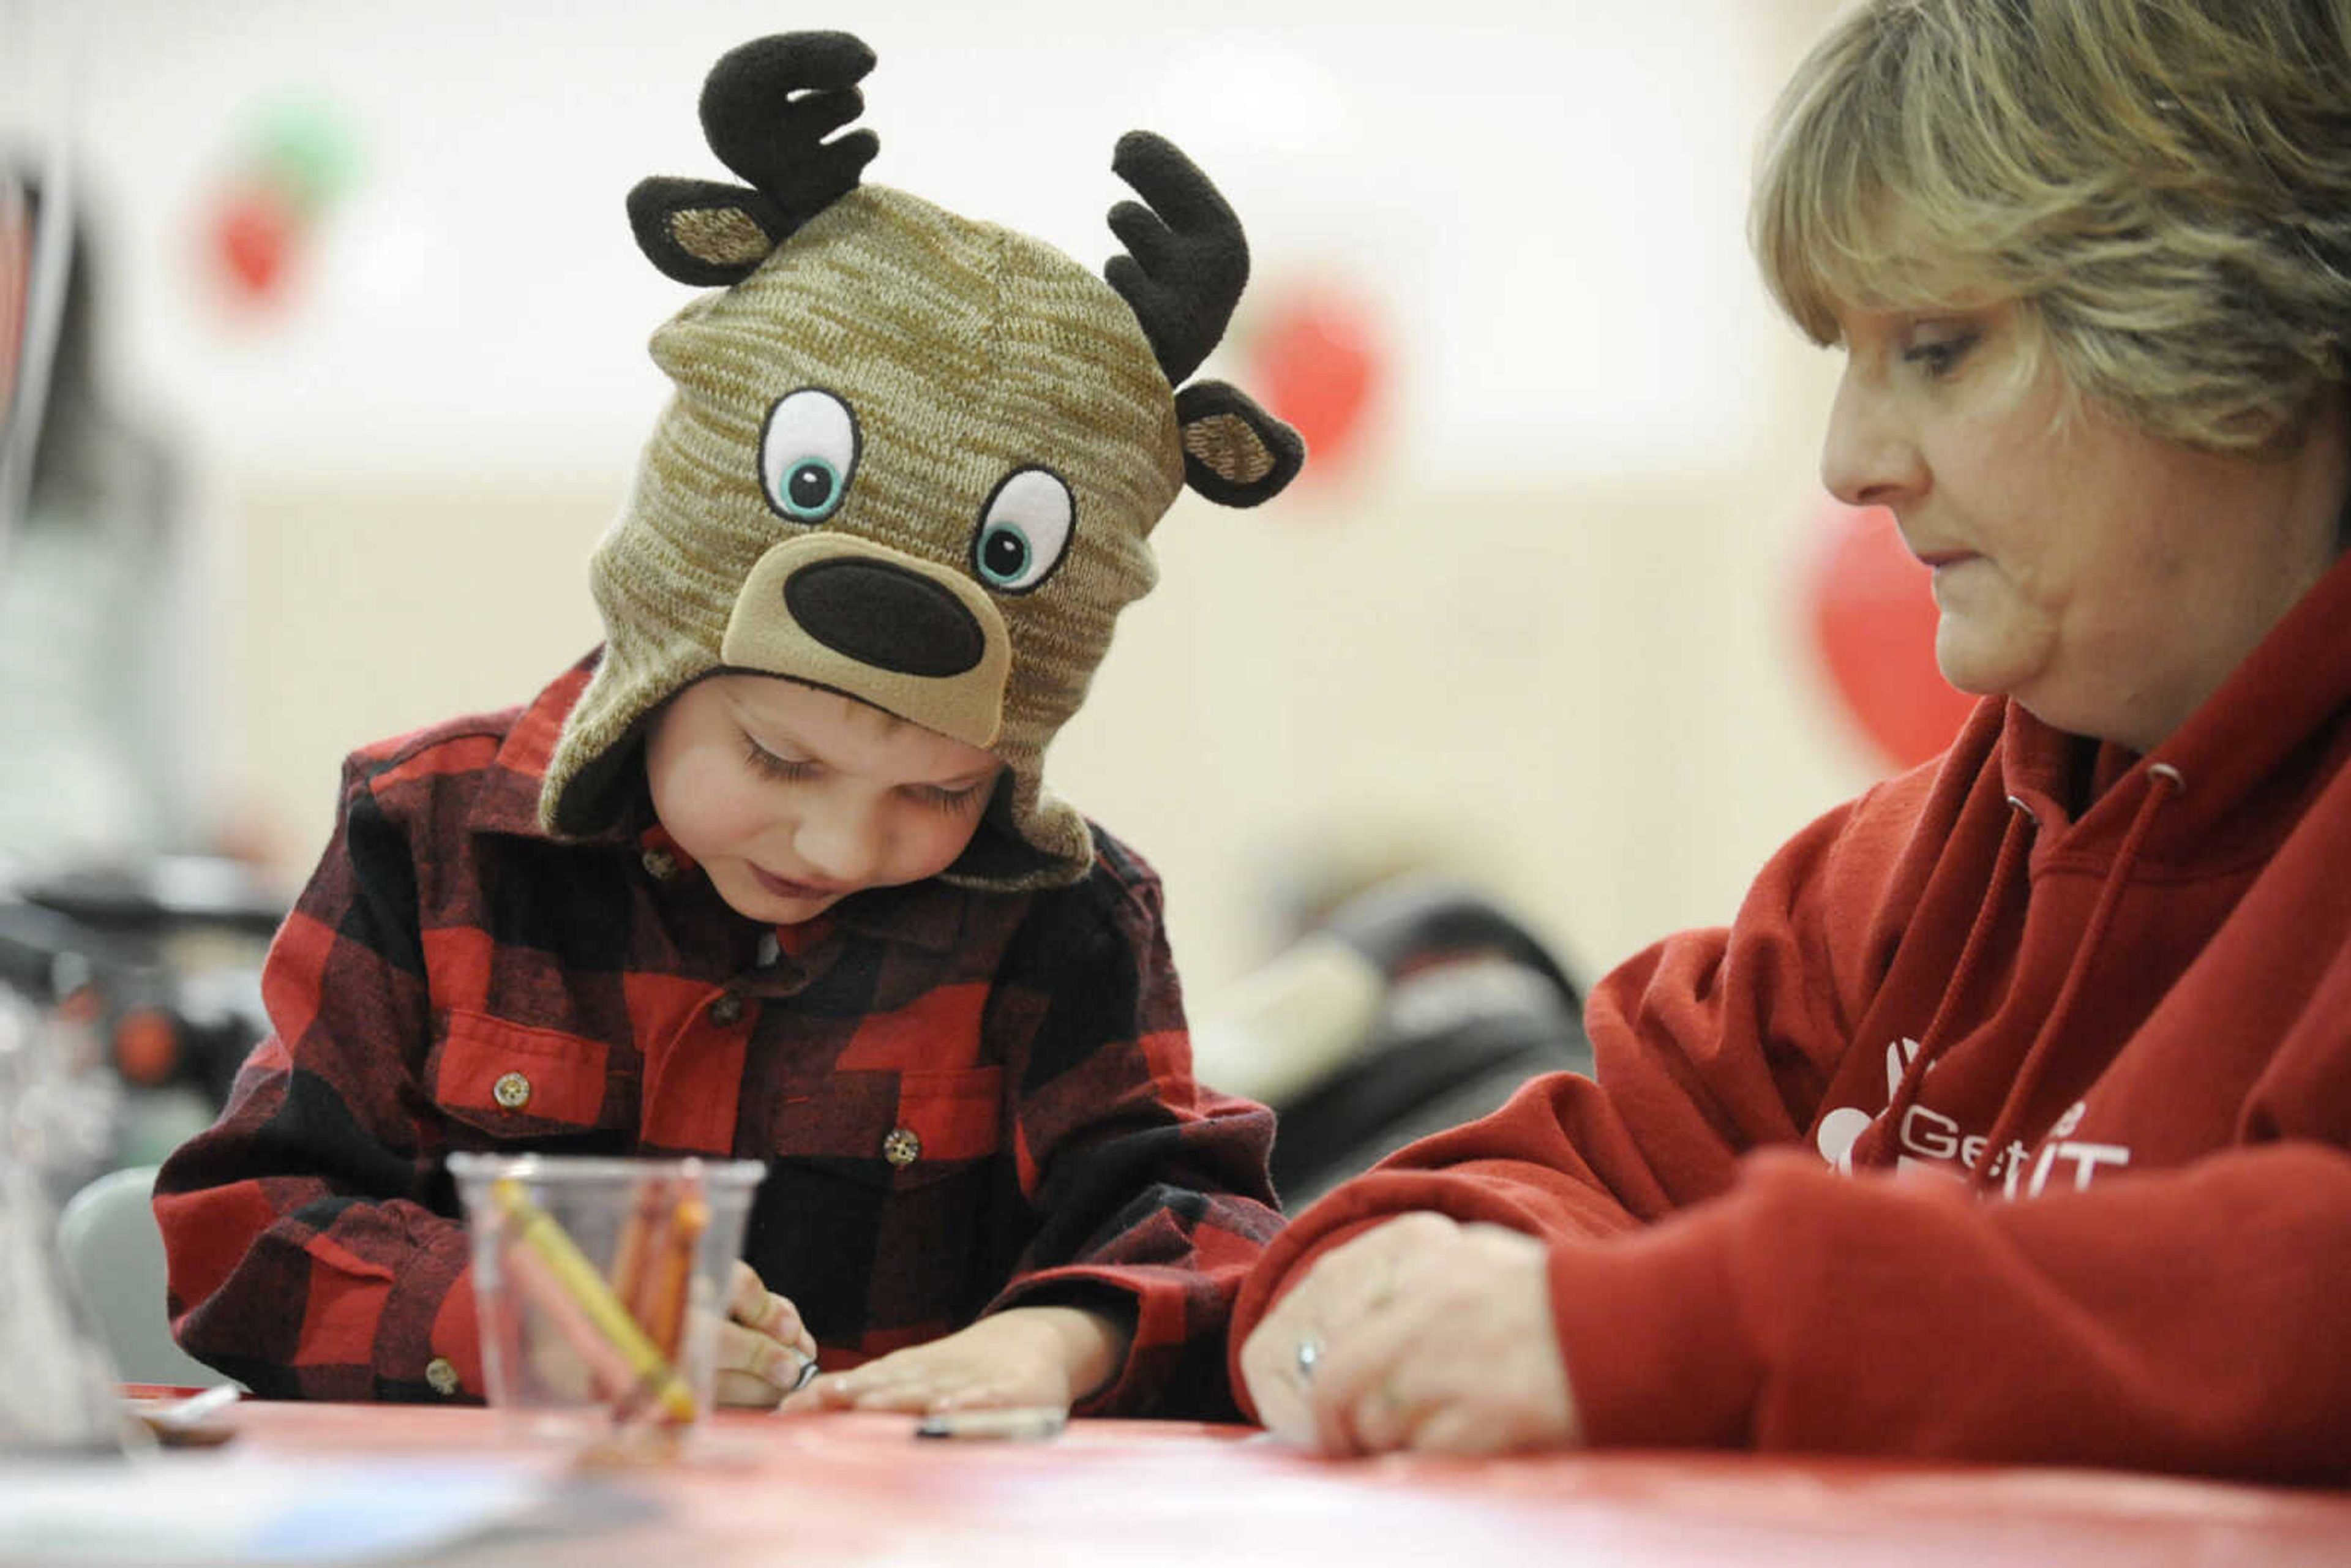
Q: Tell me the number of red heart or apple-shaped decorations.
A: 3